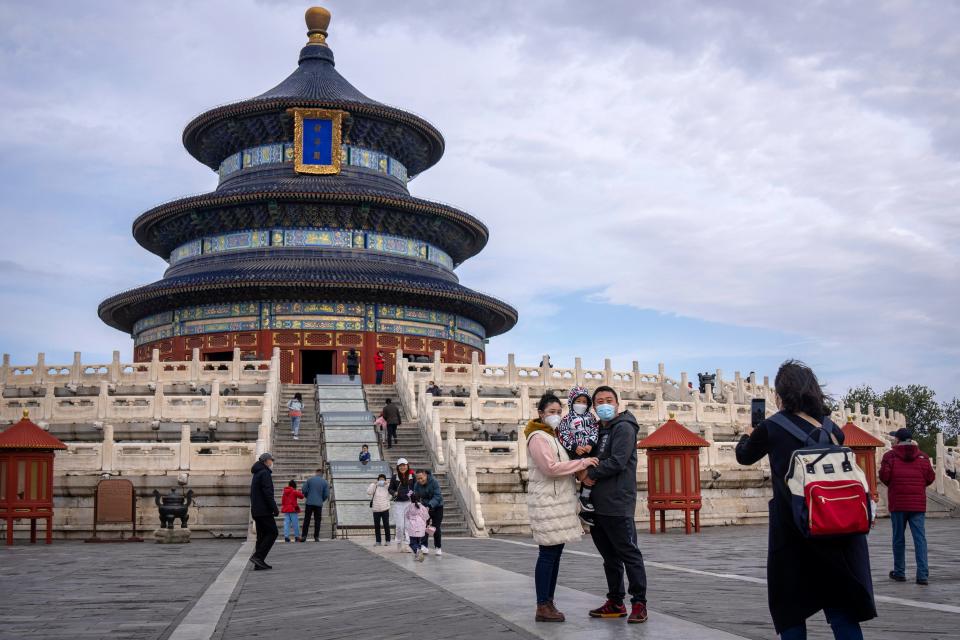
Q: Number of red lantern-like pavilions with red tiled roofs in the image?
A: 3